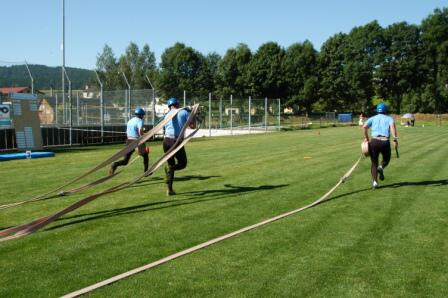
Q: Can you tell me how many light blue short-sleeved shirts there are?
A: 3